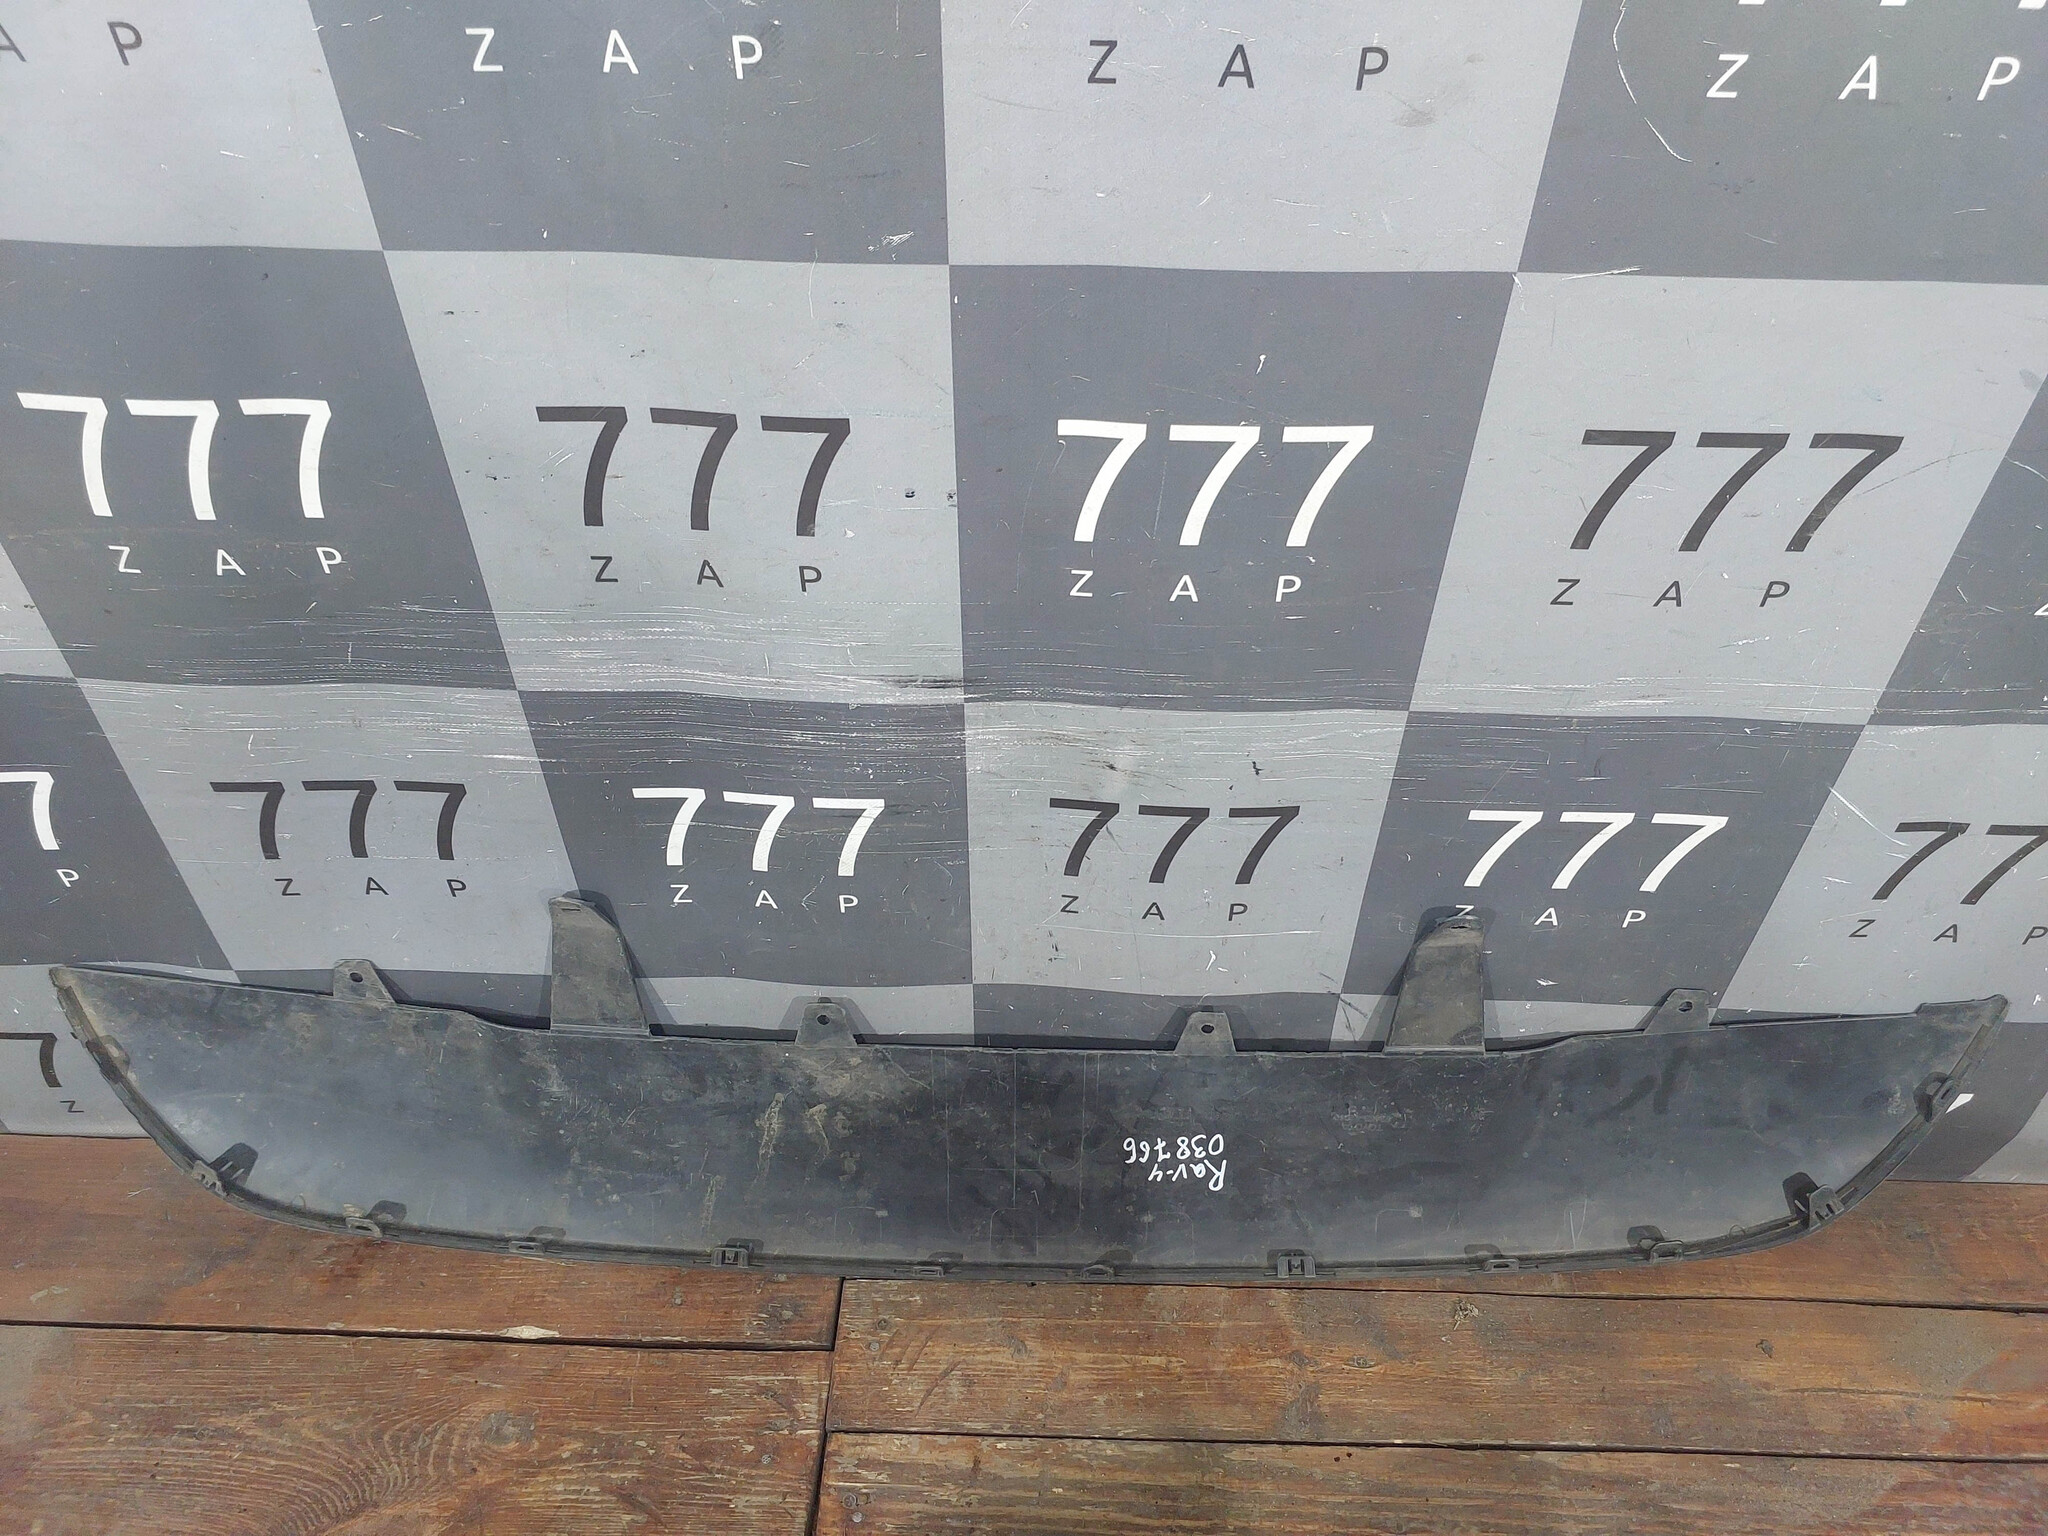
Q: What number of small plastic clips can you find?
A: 12